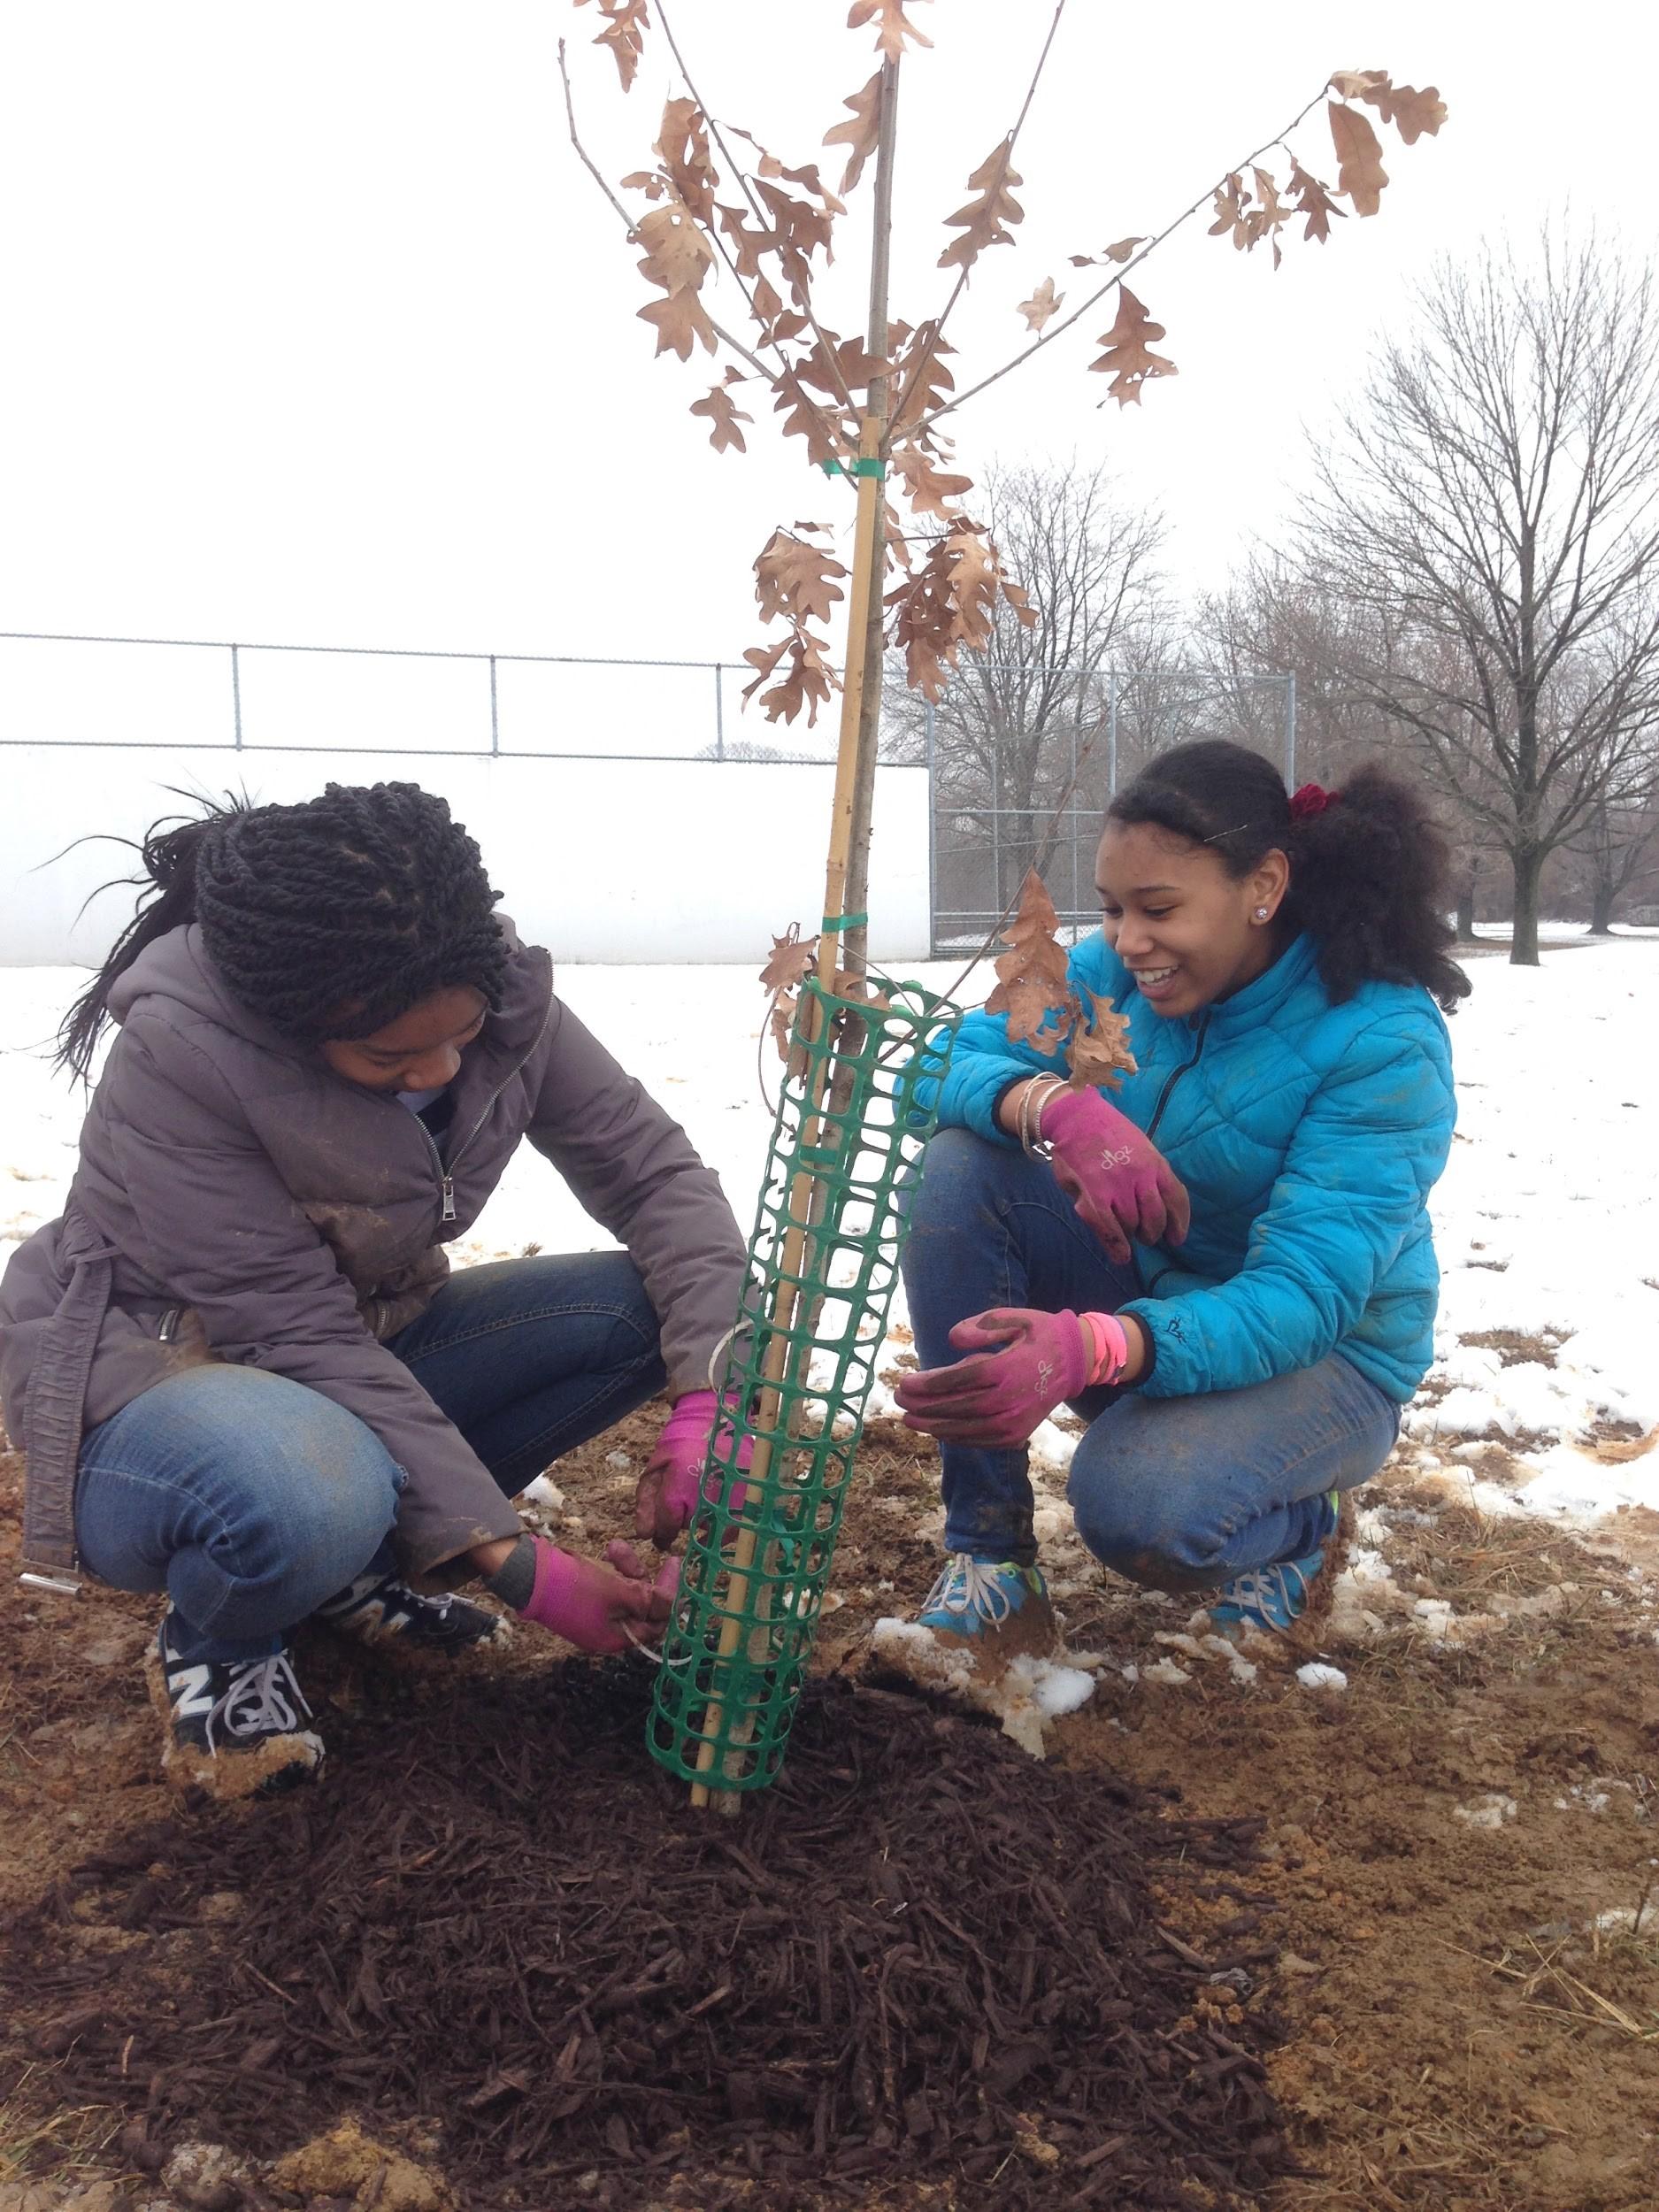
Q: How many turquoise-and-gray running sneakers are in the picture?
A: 2